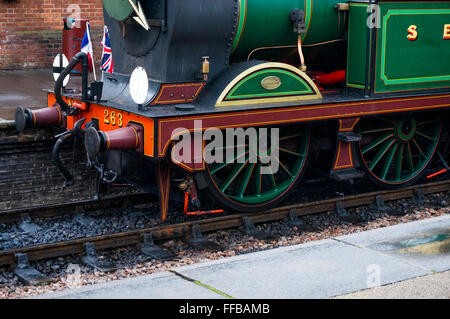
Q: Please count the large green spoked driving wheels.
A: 2